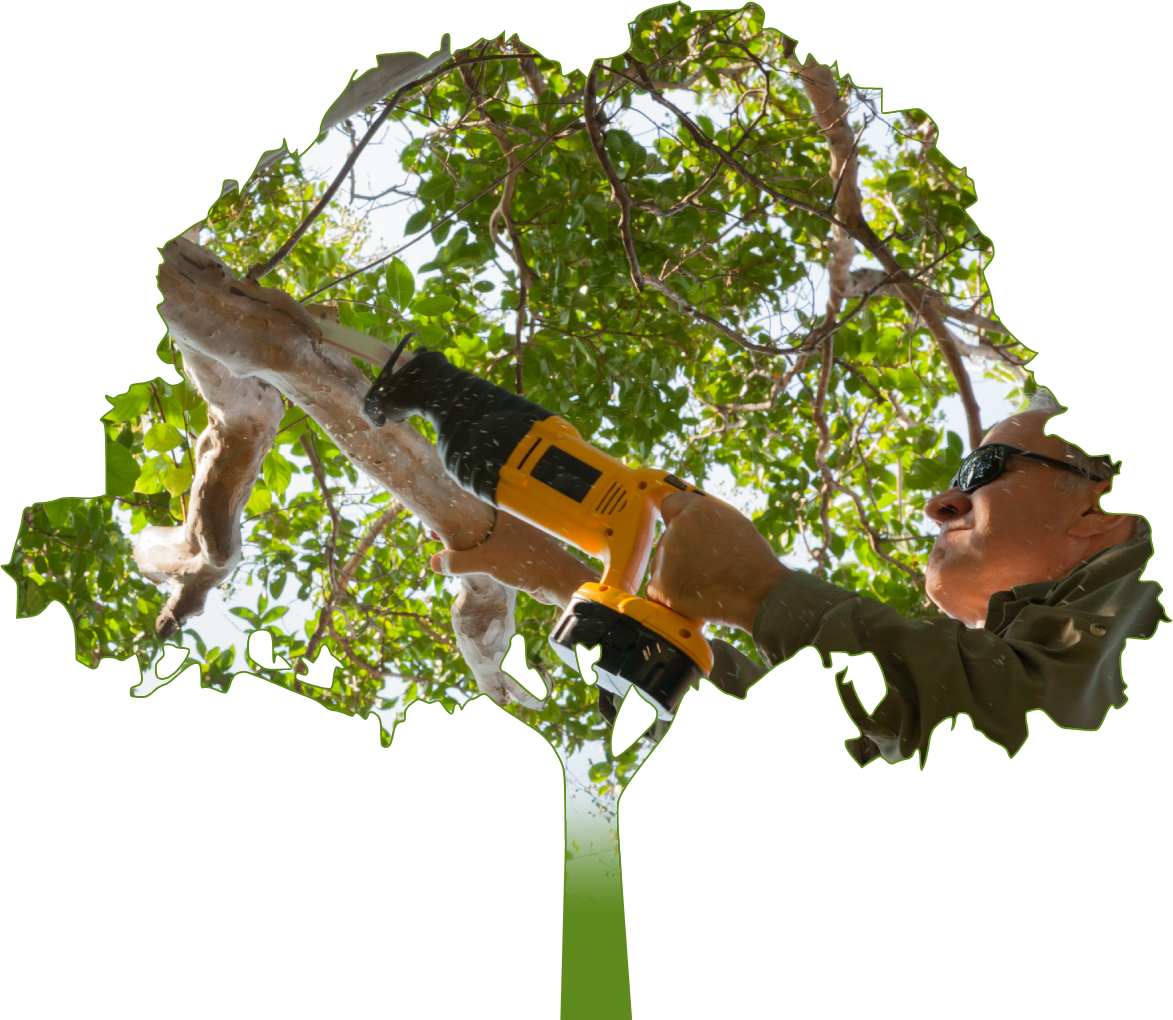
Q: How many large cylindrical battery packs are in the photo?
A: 1